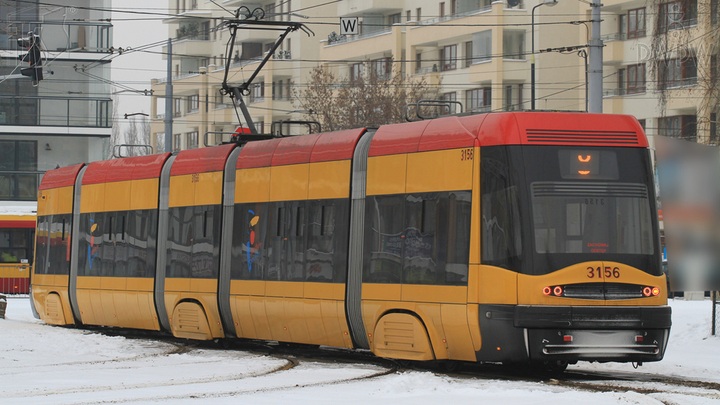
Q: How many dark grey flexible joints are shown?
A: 4